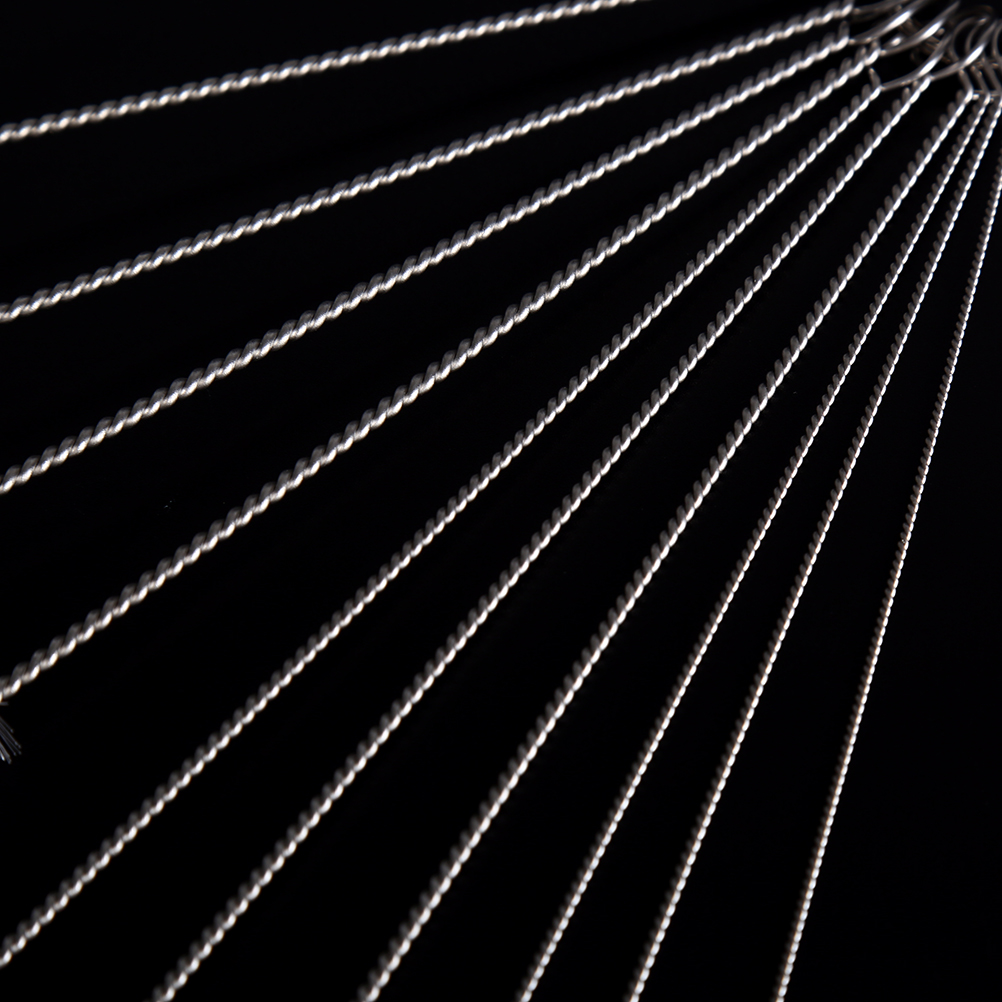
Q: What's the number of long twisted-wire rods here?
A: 10